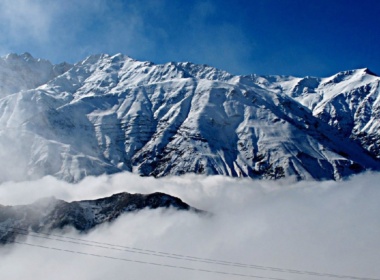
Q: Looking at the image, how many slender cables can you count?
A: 3